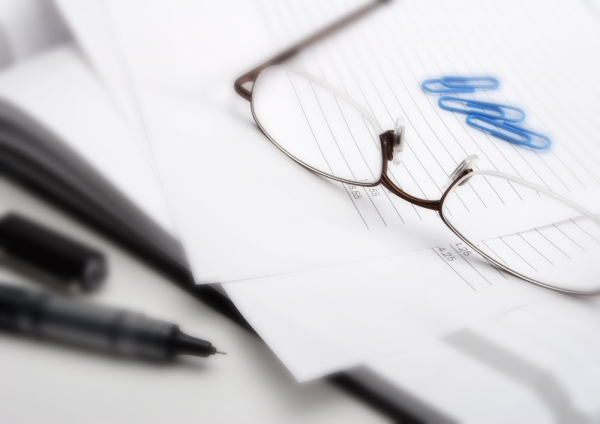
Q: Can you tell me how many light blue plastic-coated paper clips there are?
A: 3